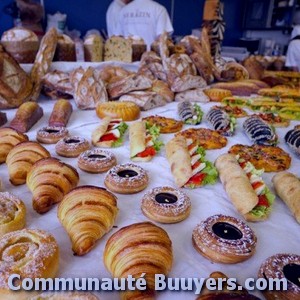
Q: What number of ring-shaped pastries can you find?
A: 7